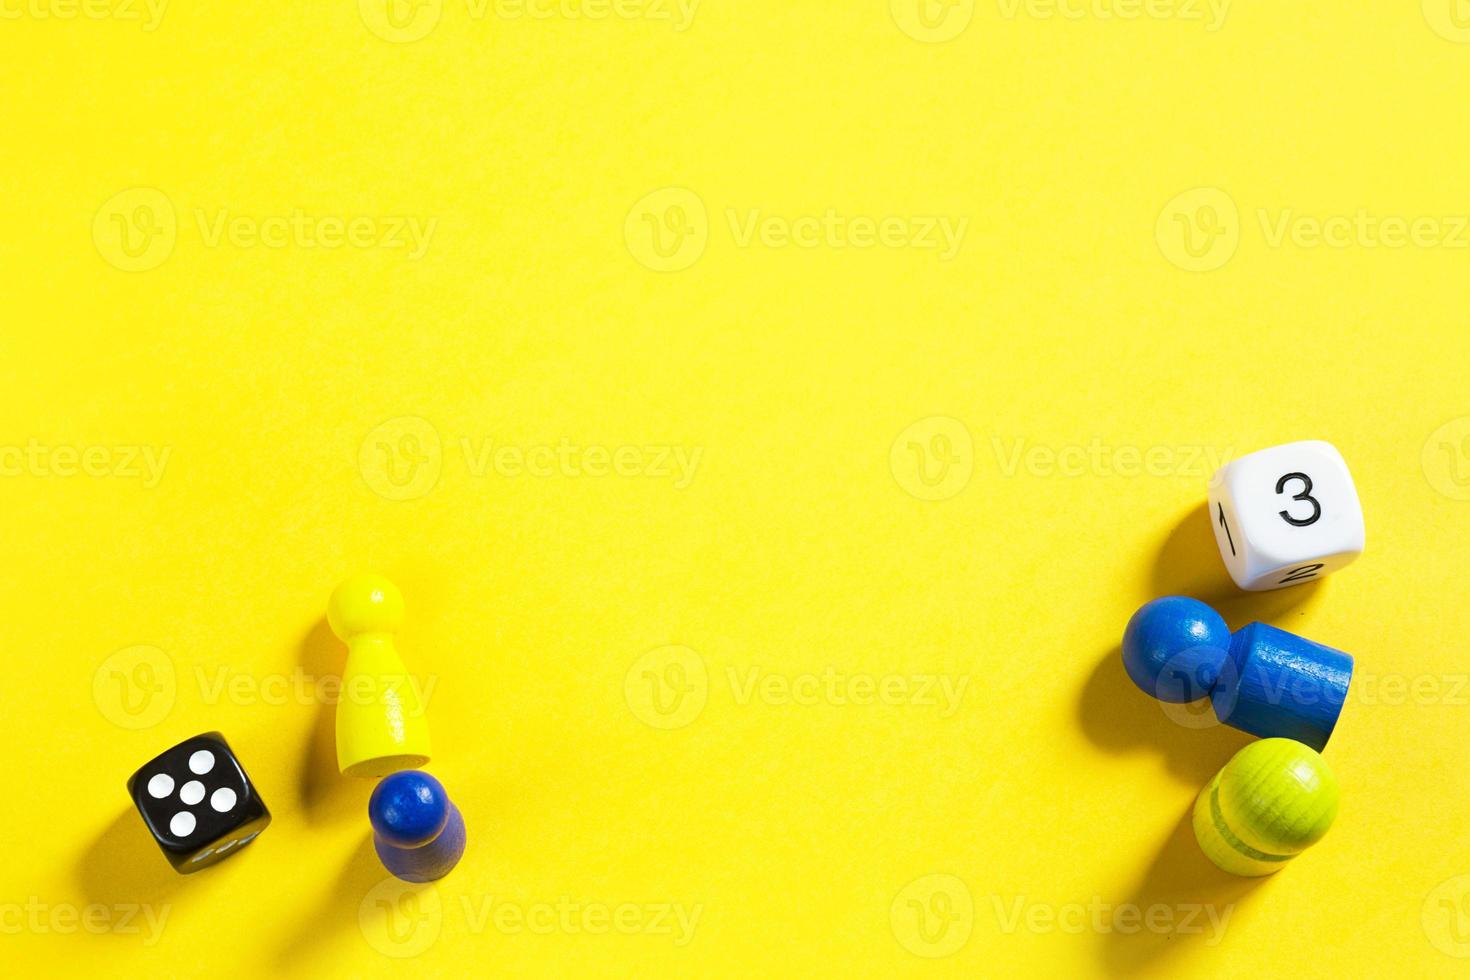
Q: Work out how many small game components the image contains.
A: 6